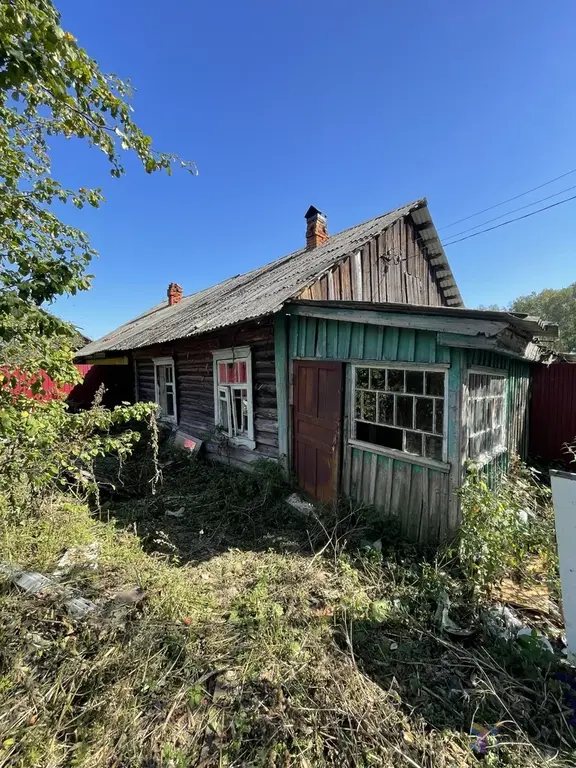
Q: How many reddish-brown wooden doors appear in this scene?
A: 1